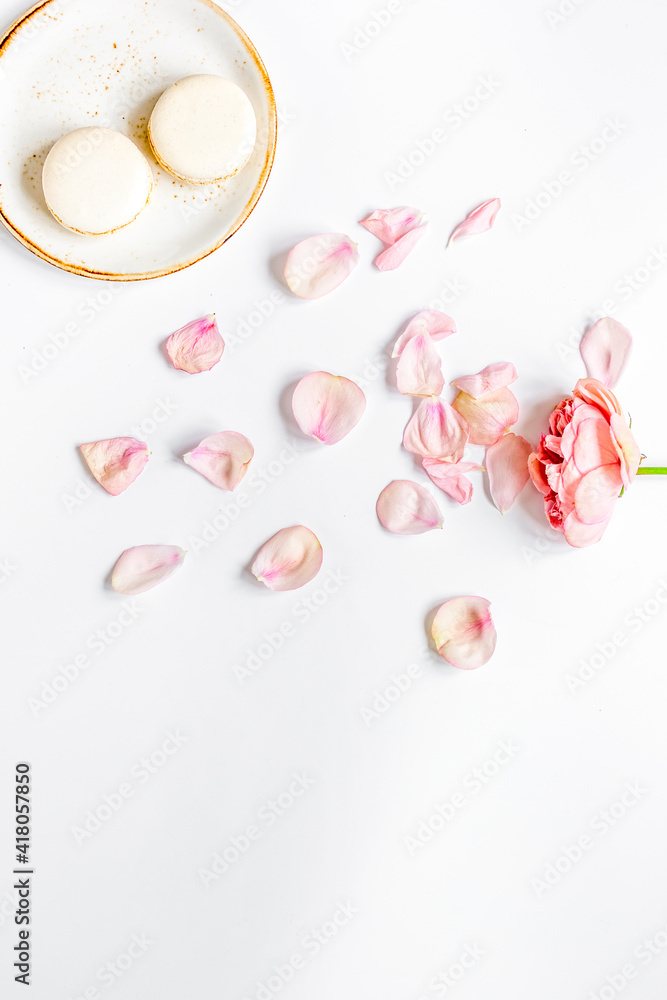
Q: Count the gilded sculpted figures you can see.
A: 0